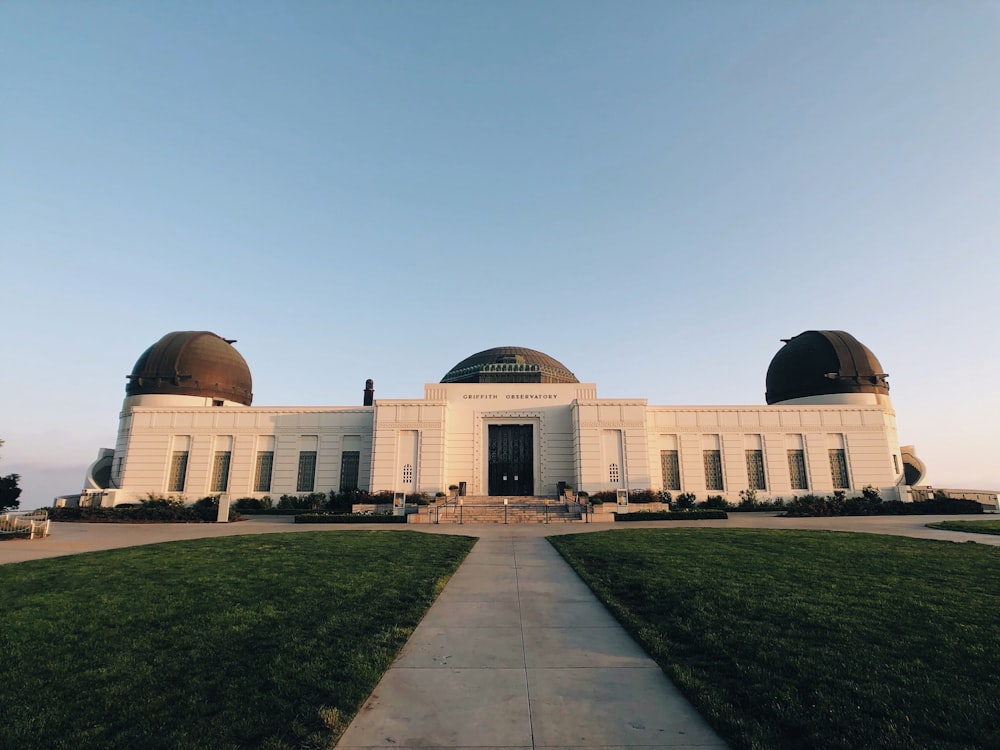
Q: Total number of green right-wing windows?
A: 5